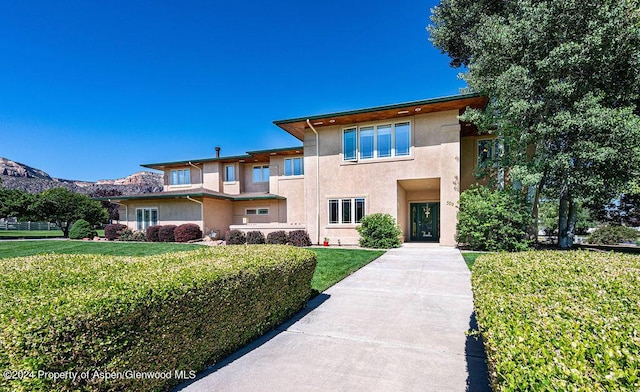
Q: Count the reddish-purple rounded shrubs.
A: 8